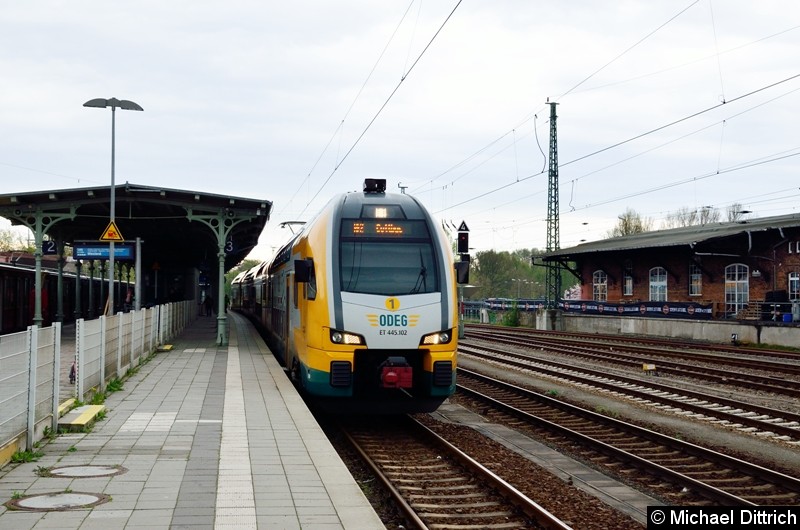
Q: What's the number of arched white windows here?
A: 4